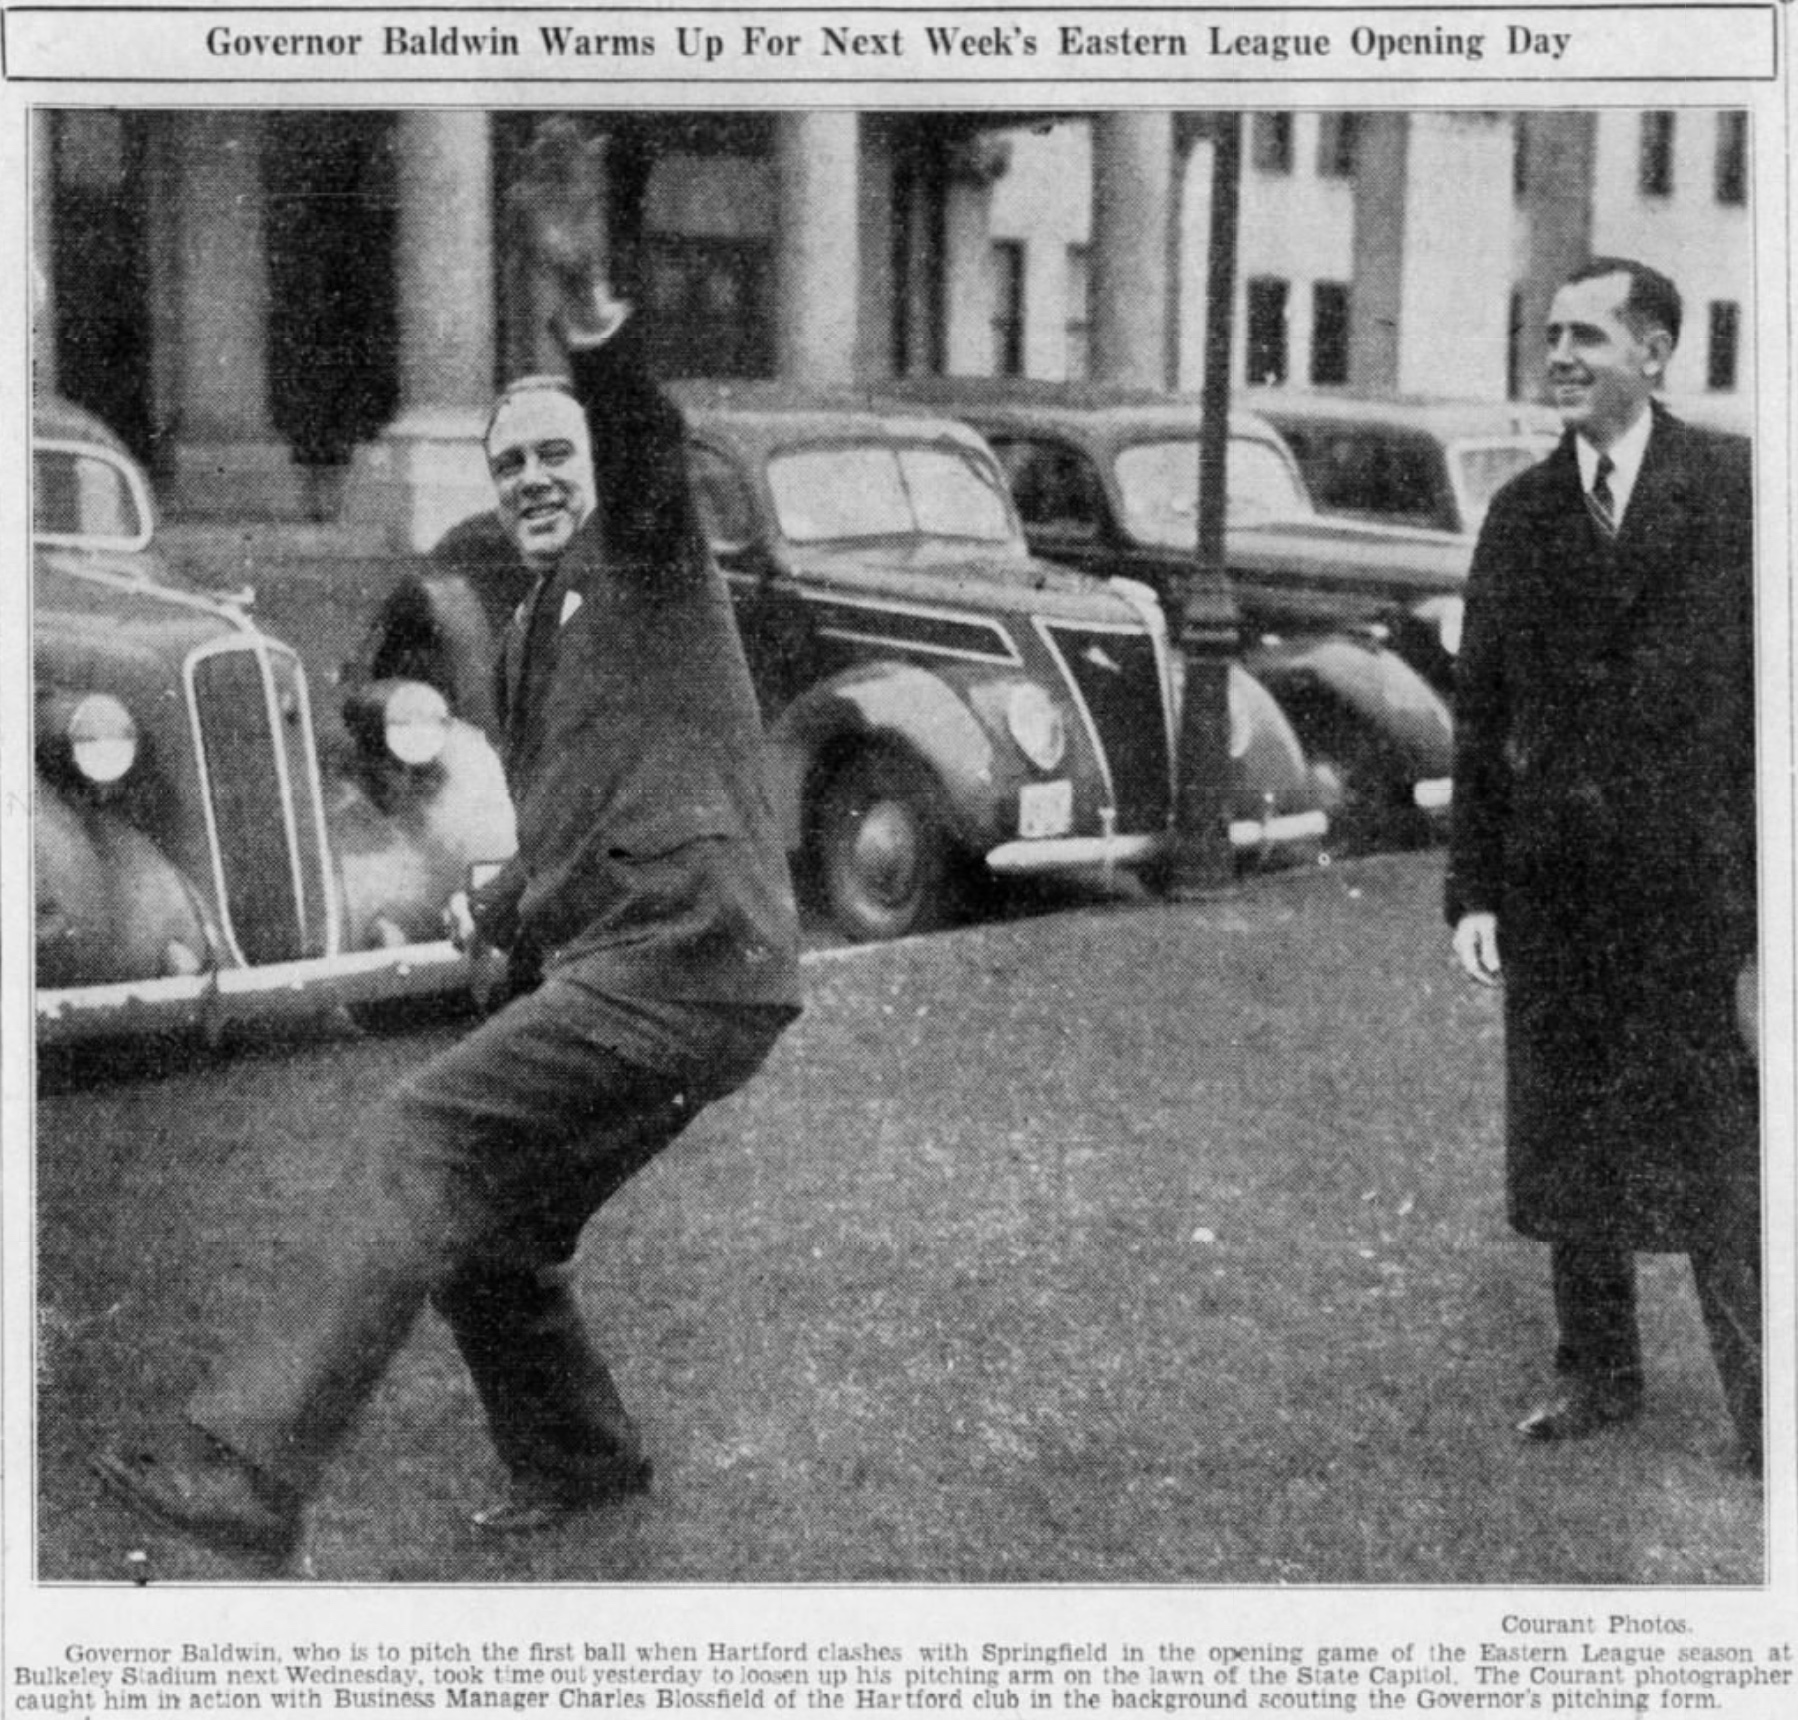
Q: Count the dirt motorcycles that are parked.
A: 0